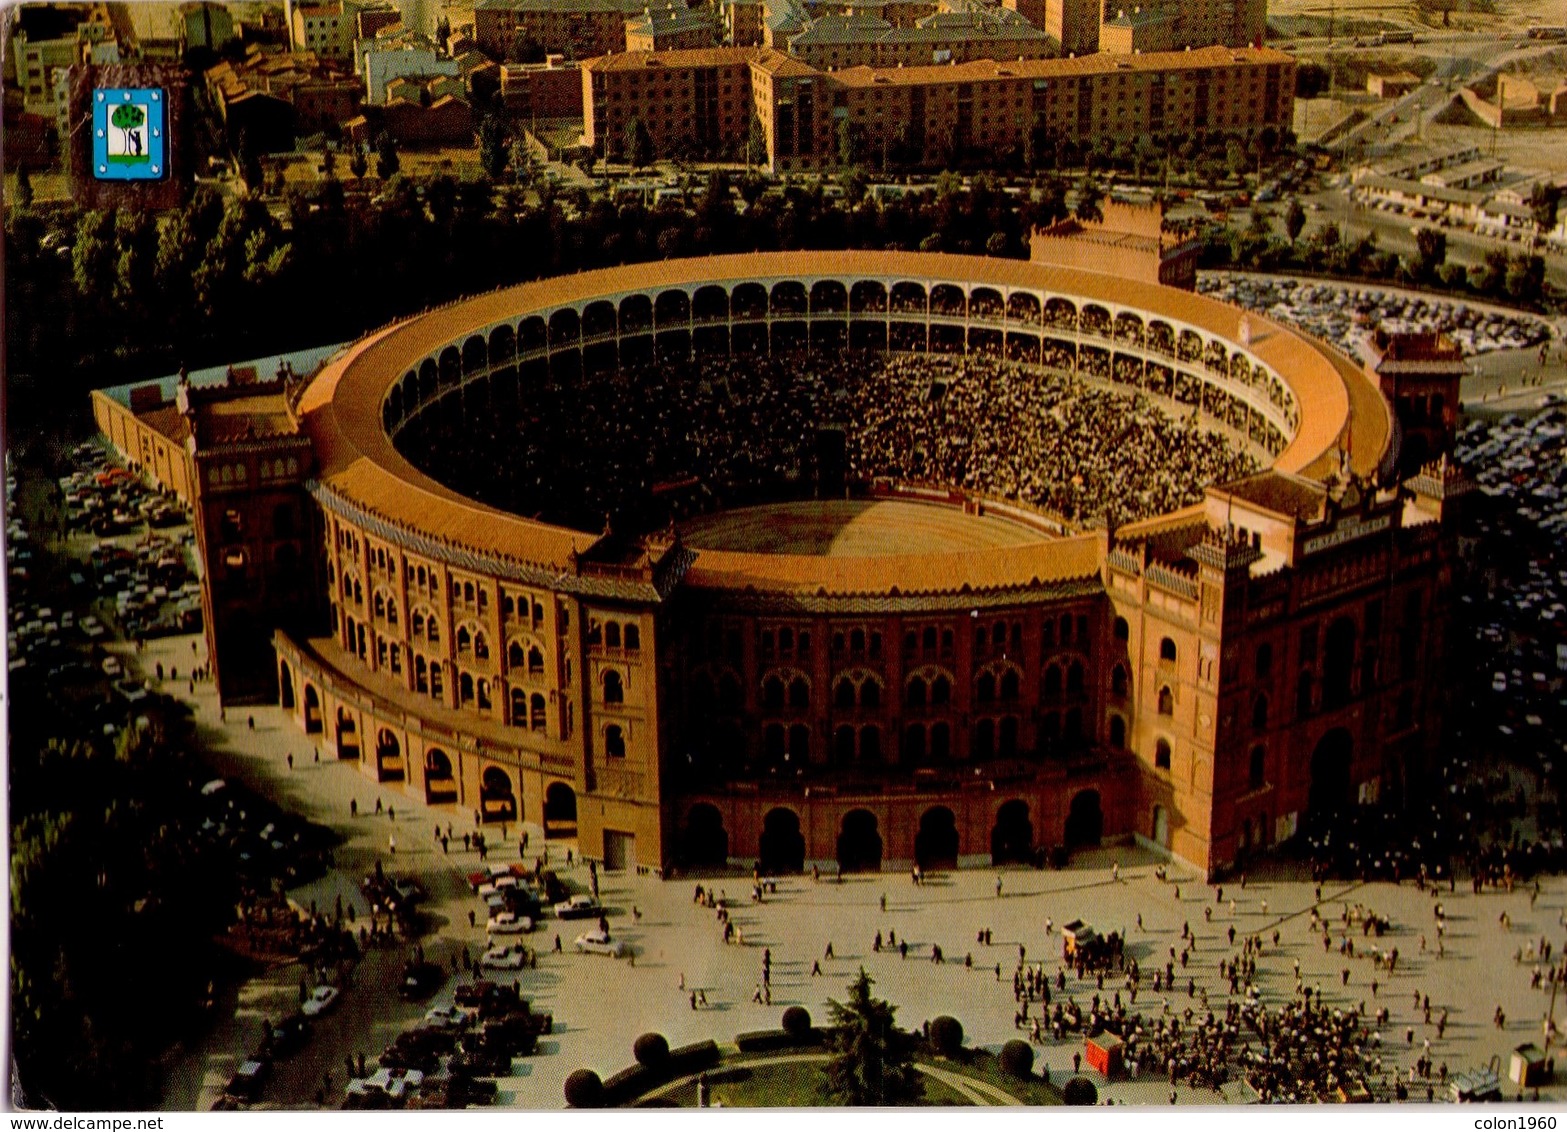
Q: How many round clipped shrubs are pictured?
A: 6